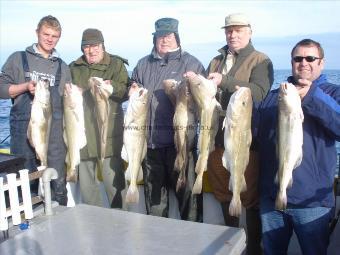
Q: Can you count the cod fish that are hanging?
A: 8